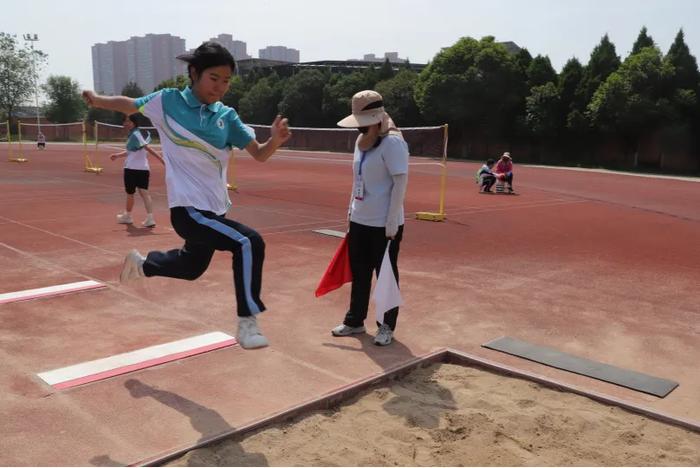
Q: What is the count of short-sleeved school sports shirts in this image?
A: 2